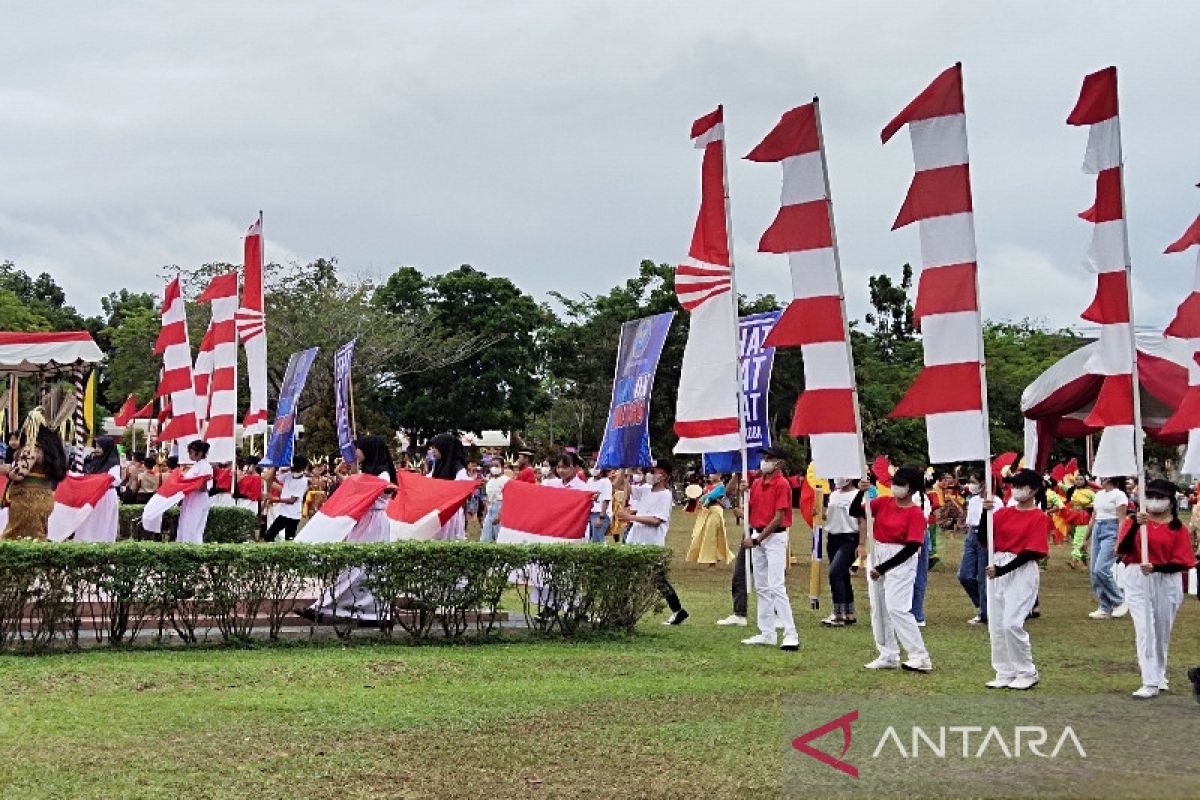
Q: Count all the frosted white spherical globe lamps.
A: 0